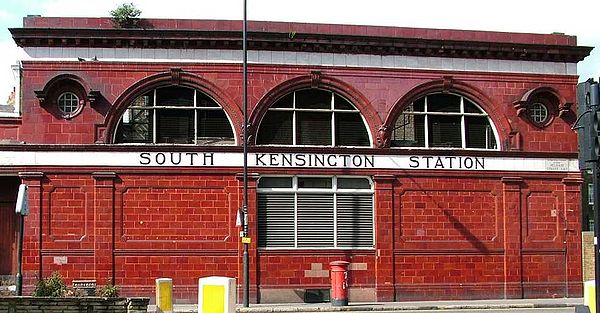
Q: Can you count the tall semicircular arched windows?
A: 3